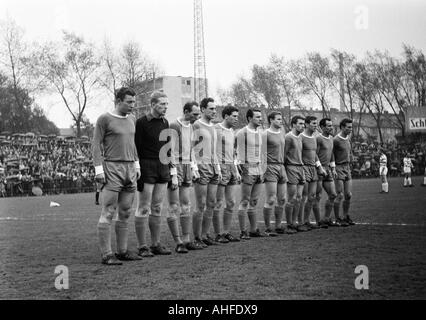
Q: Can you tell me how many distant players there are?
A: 3